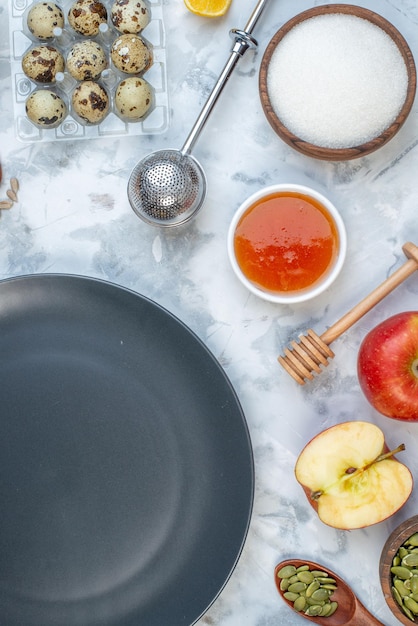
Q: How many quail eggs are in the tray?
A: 9